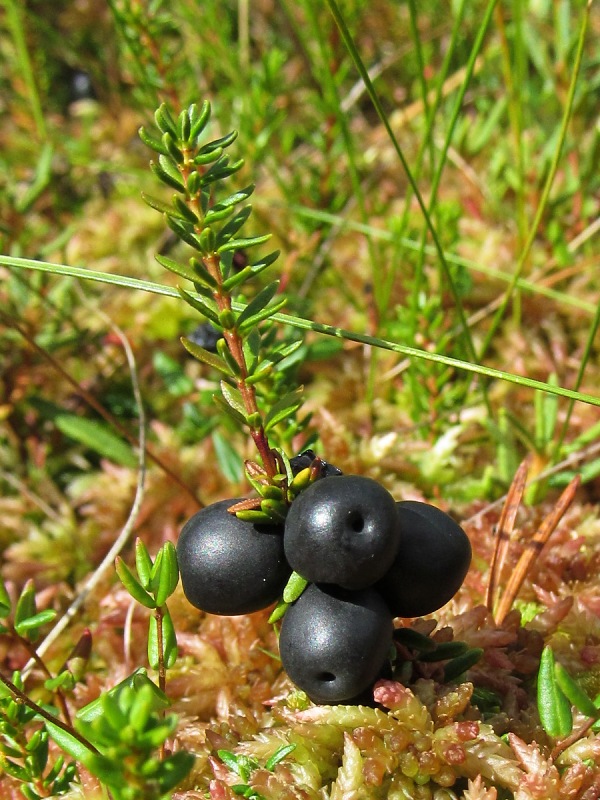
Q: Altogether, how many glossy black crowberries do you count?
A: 4